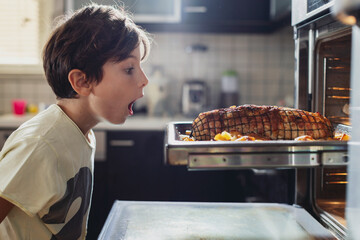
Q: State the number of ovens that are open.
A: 1